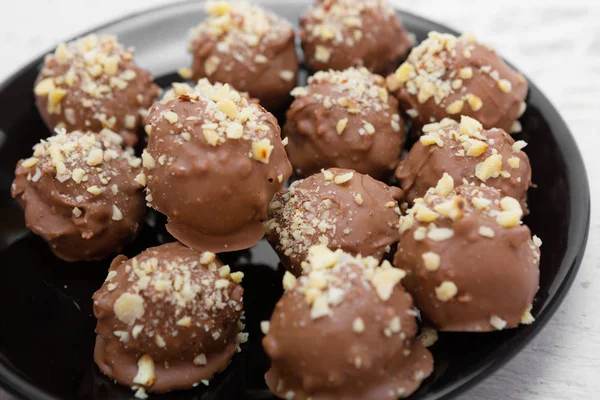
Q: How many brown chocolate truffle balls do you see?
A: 12